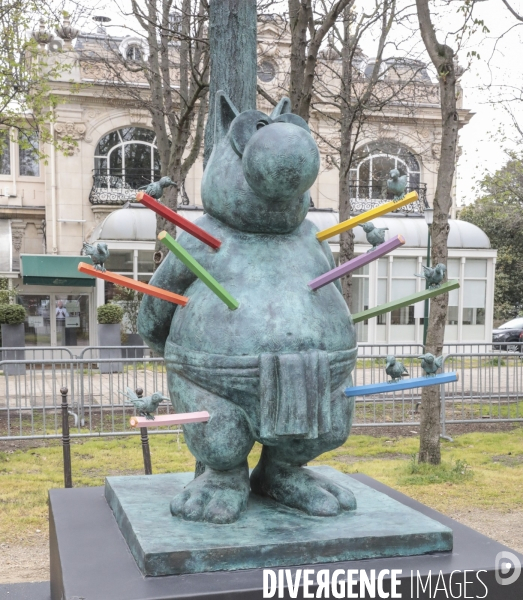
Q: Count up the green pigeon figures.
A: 8